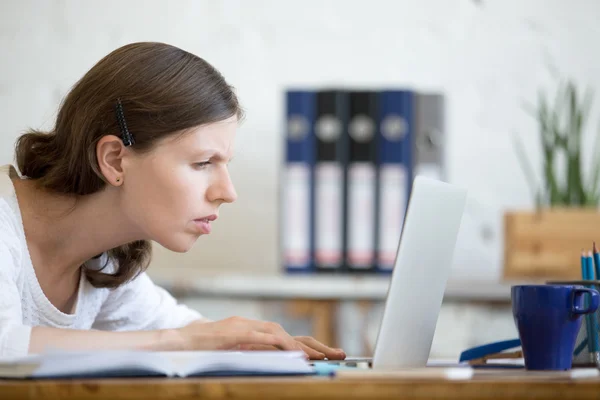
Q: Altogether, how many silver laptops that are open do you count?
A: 1